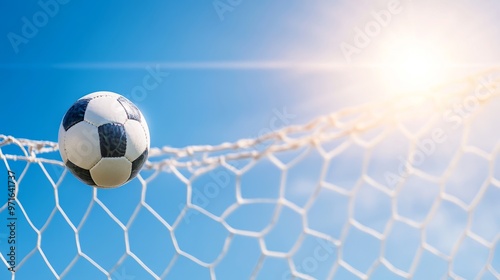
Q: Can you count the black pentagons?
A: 5